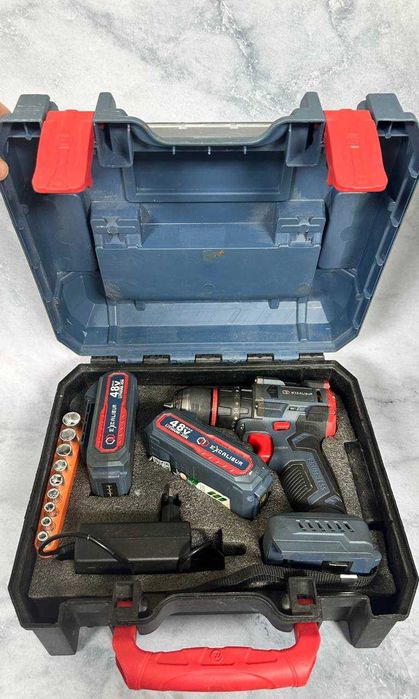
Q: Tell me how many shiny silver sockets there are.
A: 9